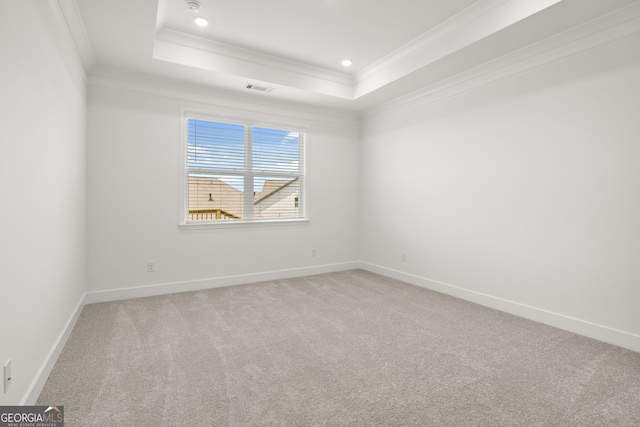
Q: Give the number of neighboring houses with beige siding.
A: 2